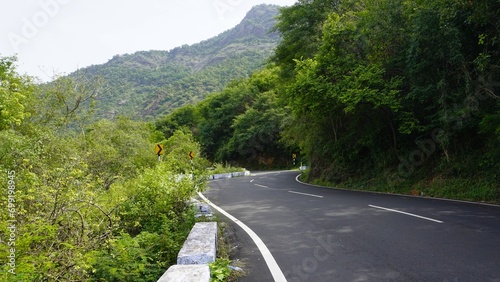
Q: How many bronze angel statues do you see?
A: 0